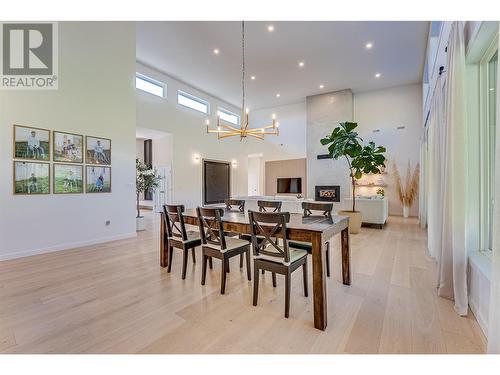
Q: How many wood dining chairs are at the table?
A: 6